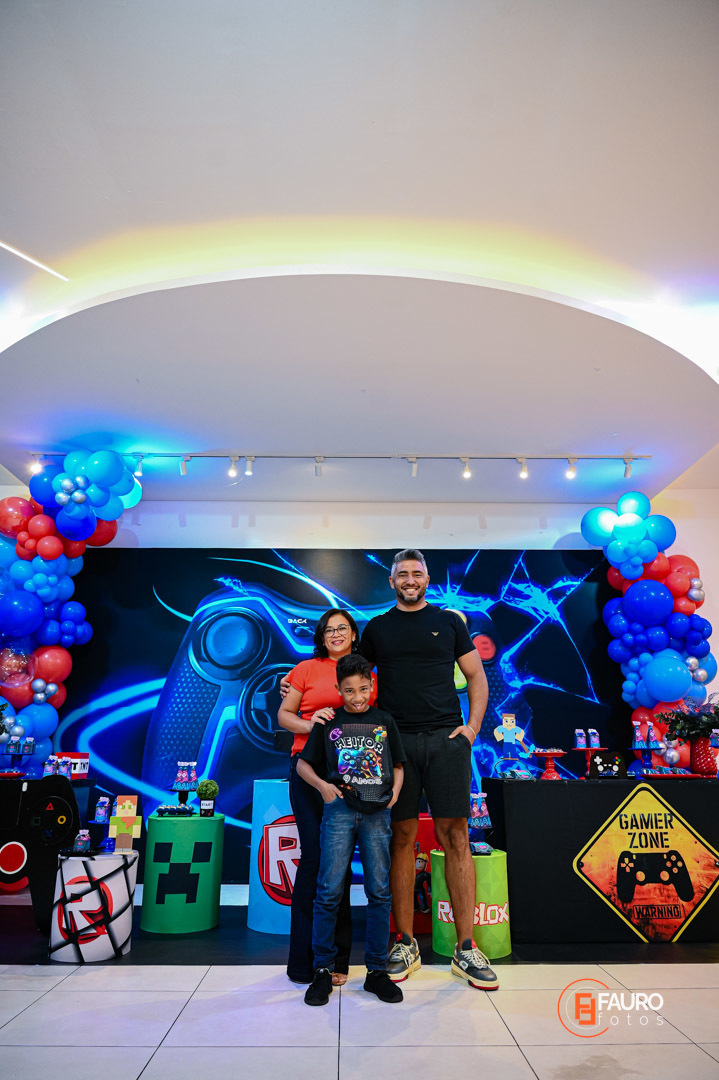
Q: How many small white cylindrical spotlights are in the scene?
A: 11